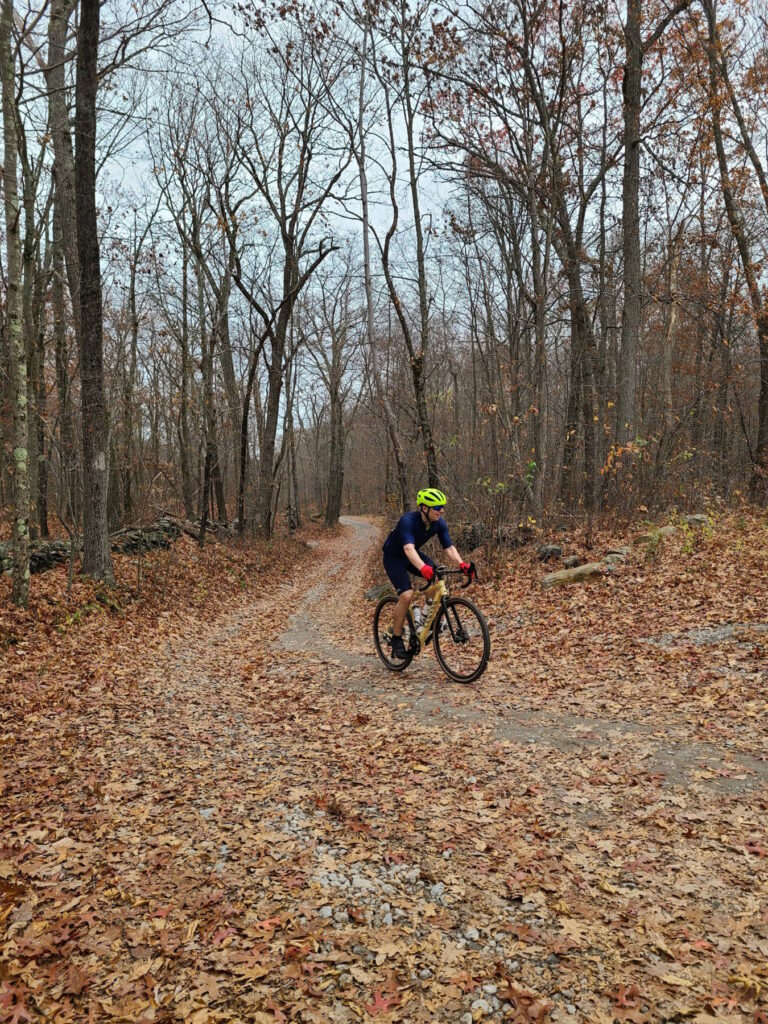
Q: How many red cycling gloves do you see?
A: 2